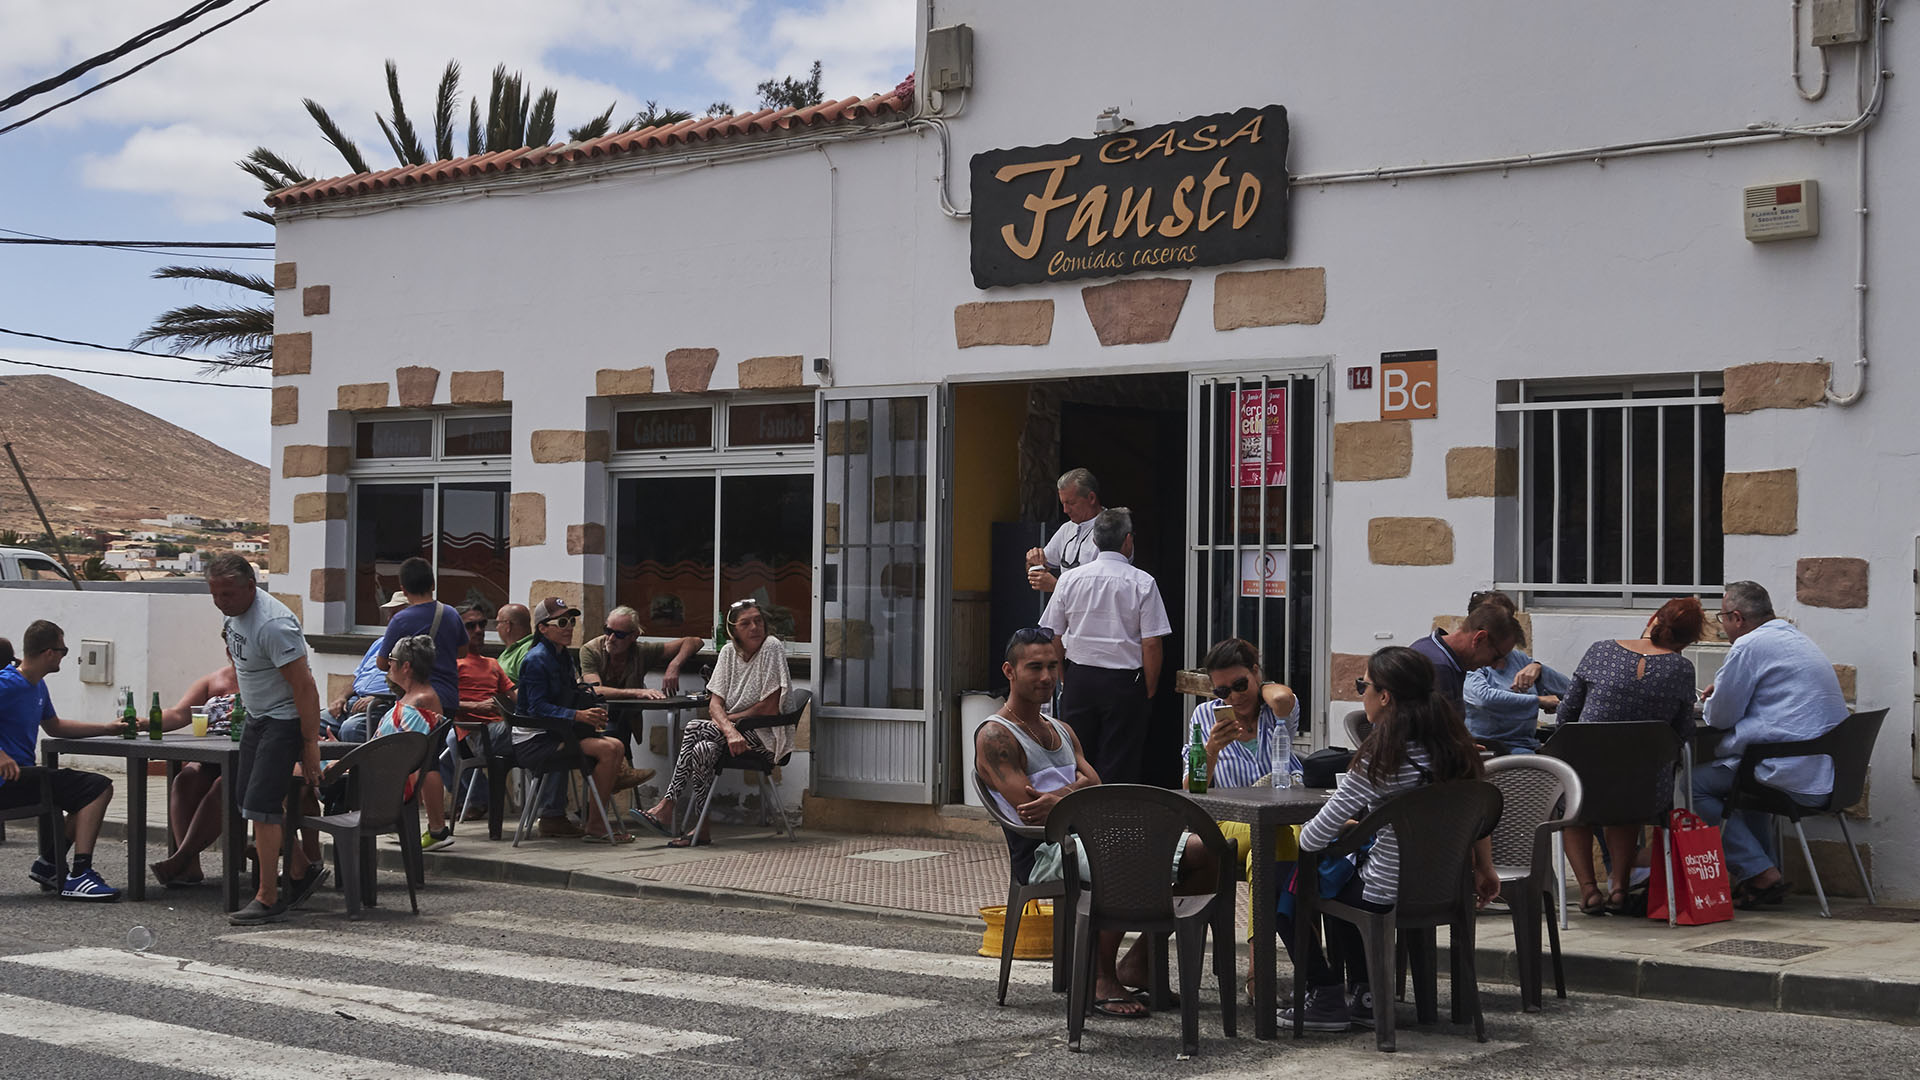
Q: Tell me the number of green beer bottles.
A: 5